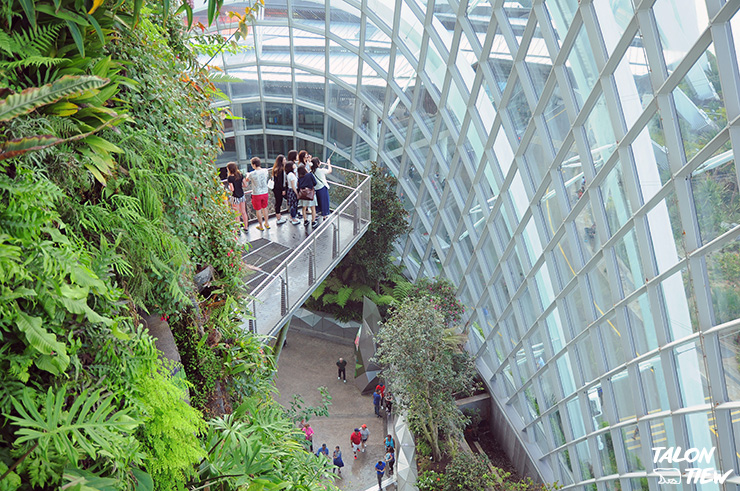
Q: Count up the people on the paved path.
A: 13